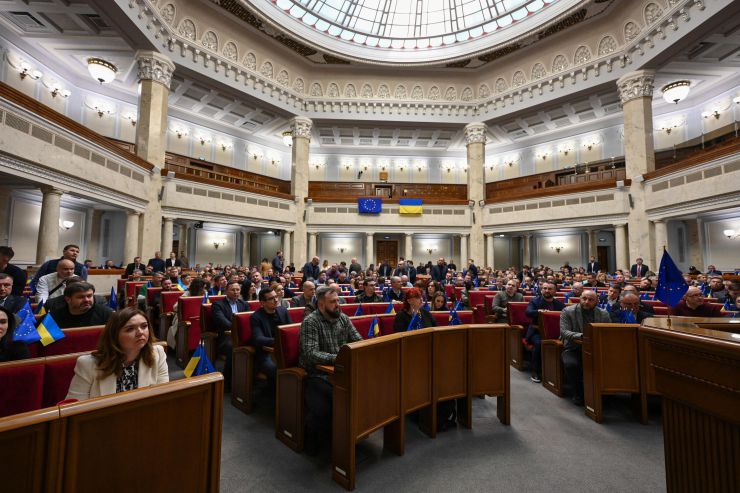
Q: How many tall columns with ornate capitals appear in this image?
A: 4